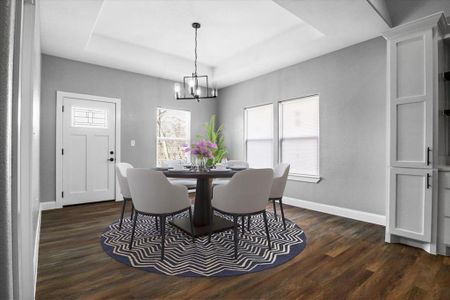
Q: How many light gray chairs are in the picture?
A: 6